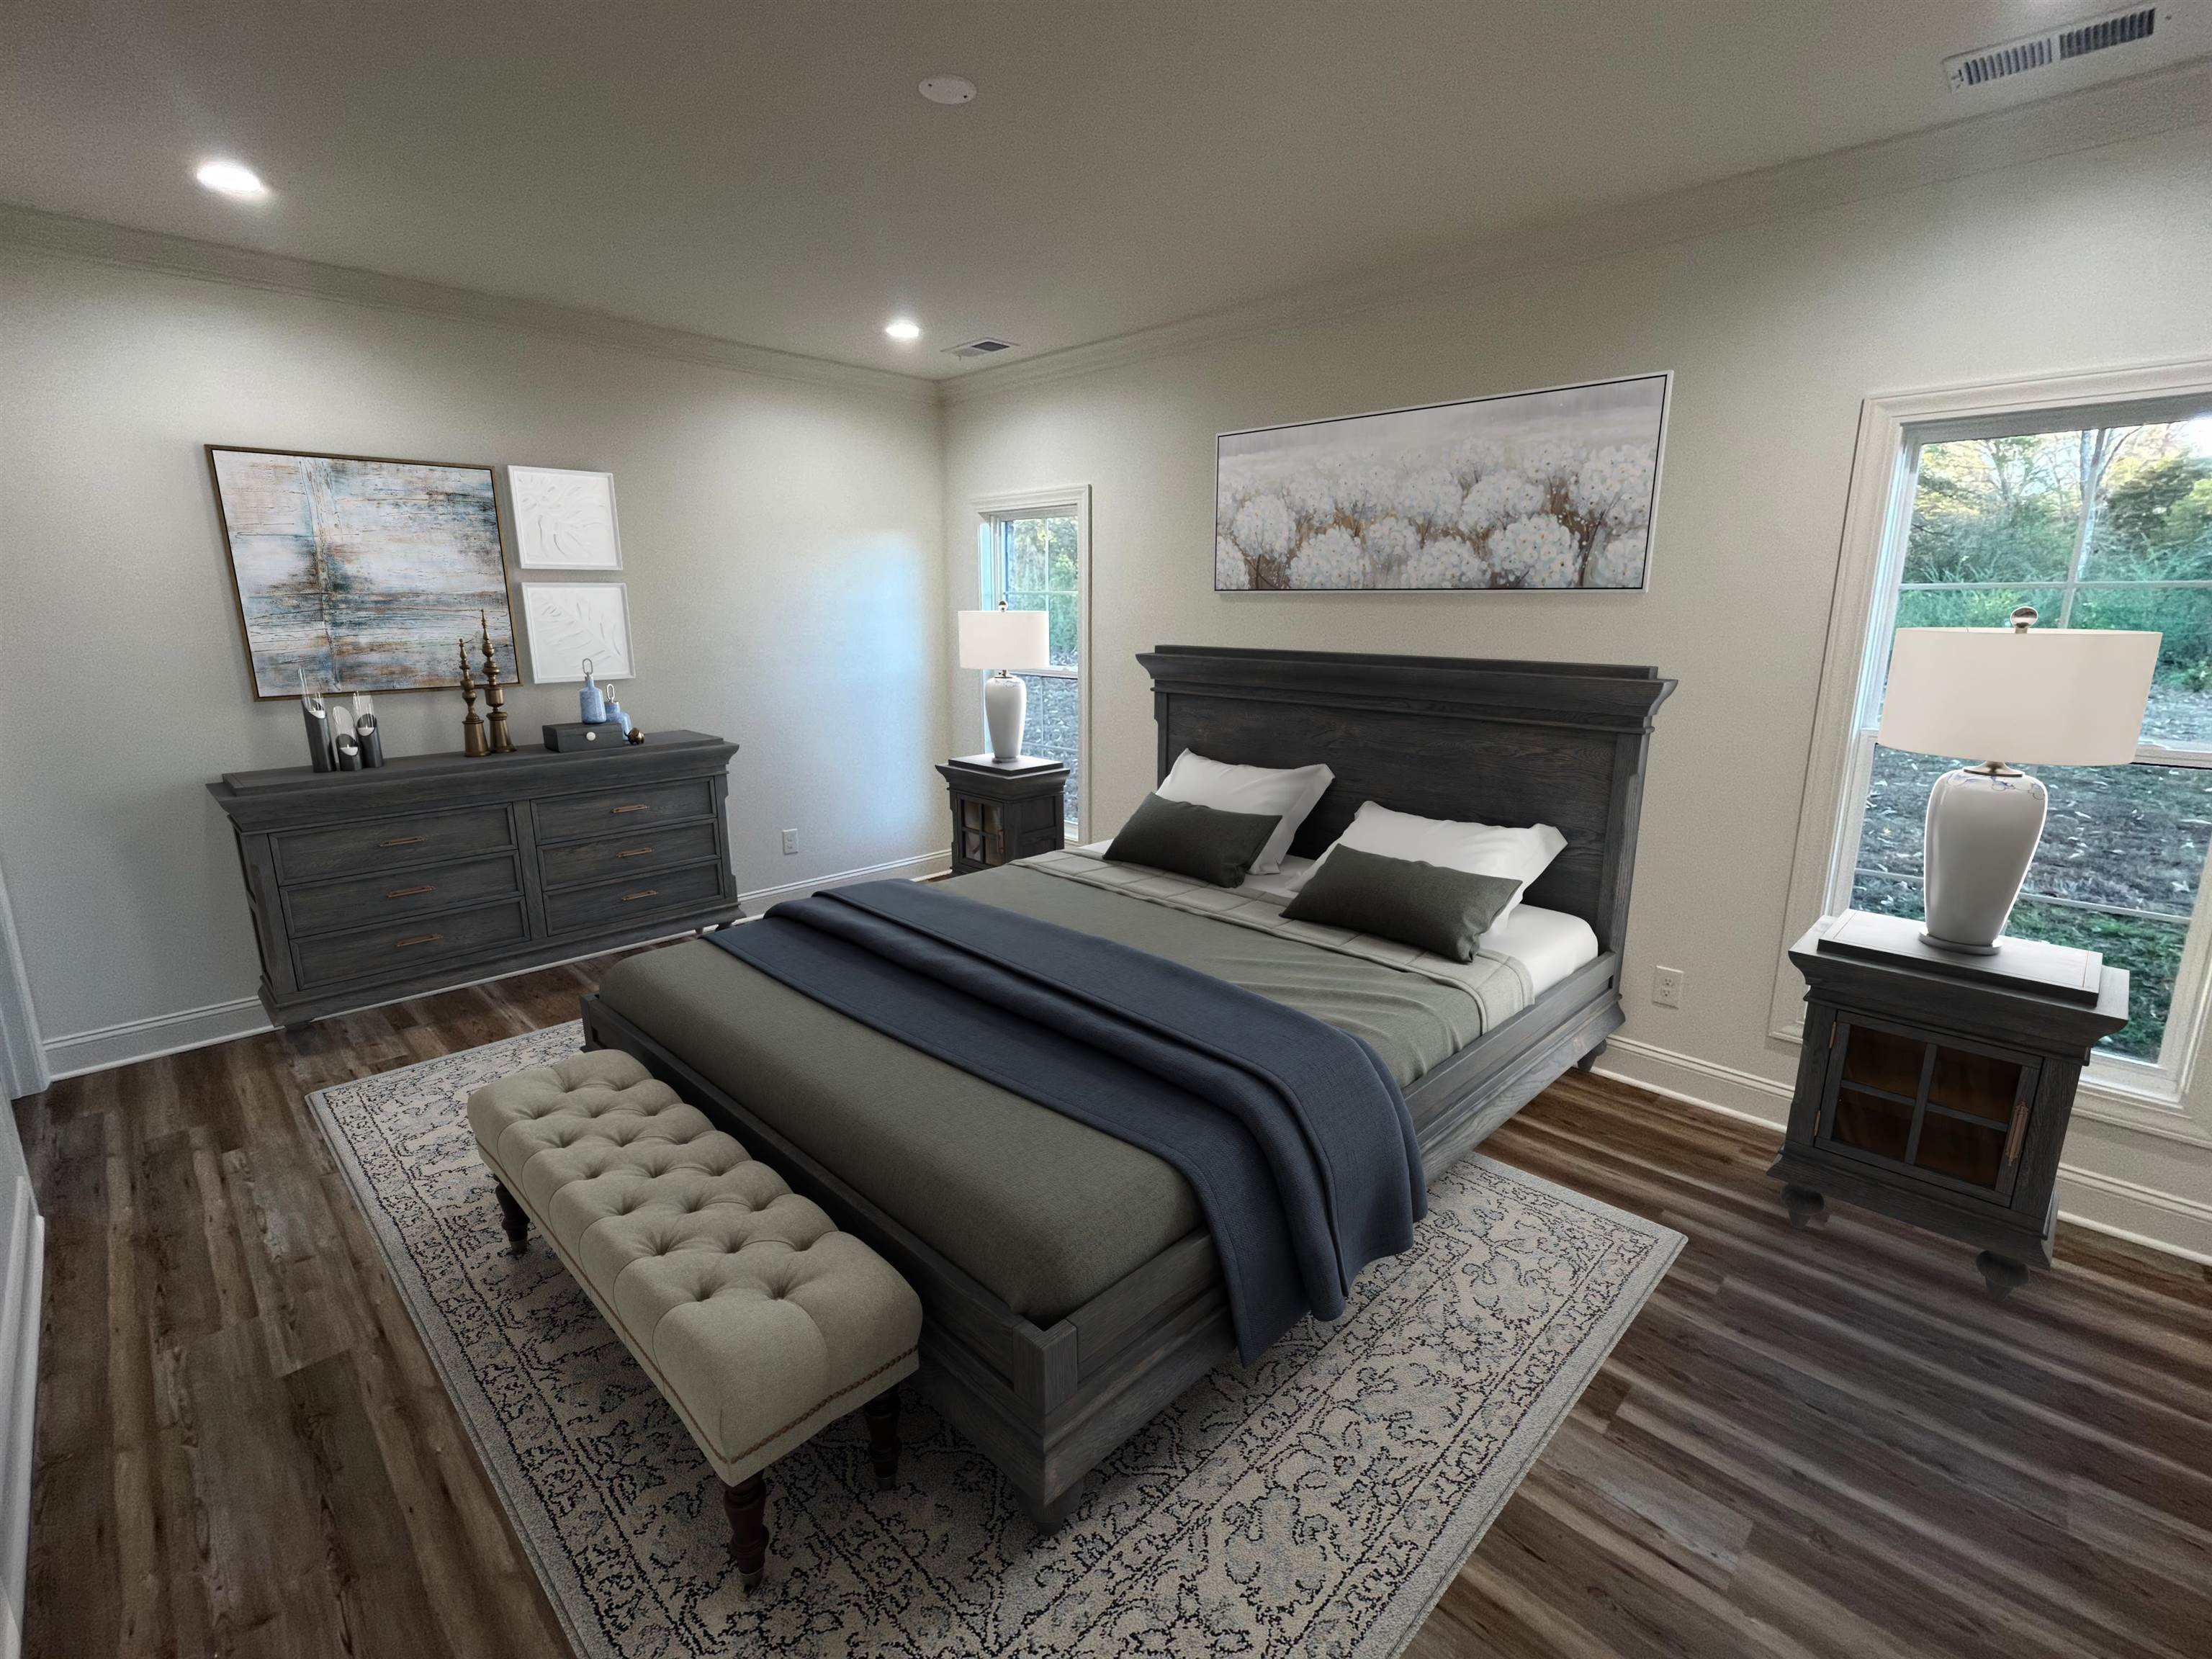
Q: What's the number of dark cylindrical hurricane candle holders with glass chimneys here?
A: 3